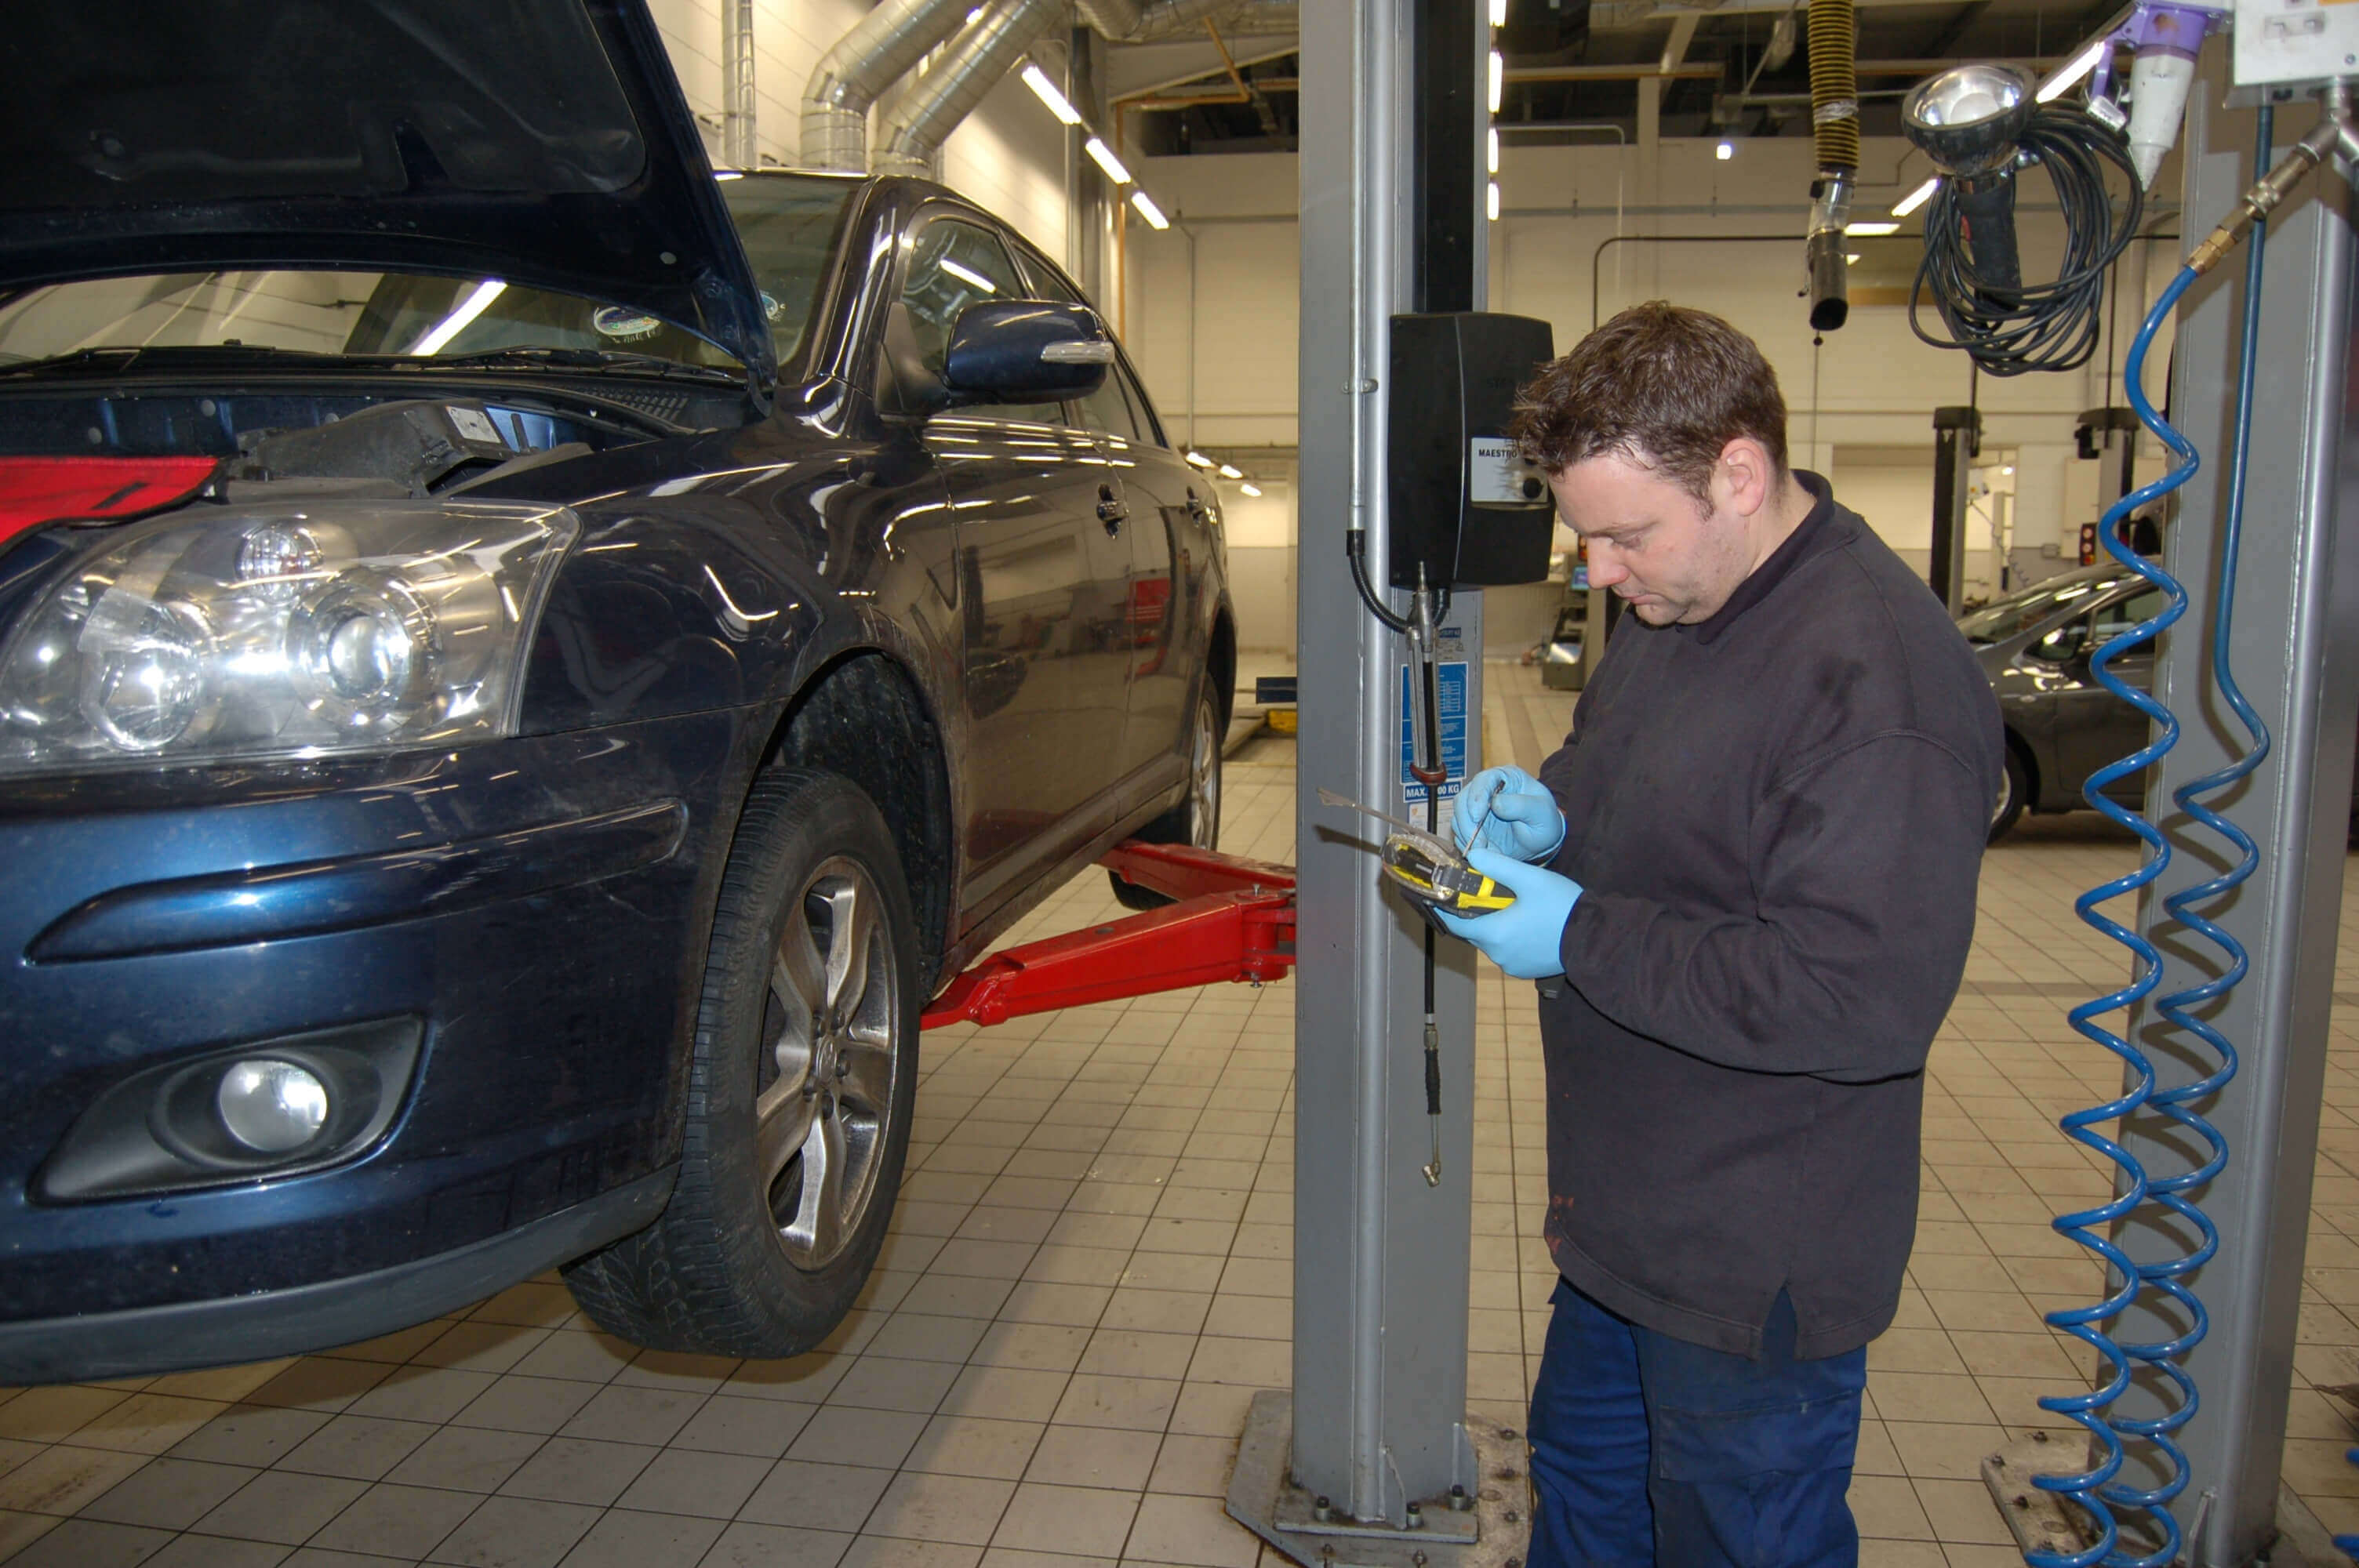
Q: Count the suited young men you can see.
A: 0